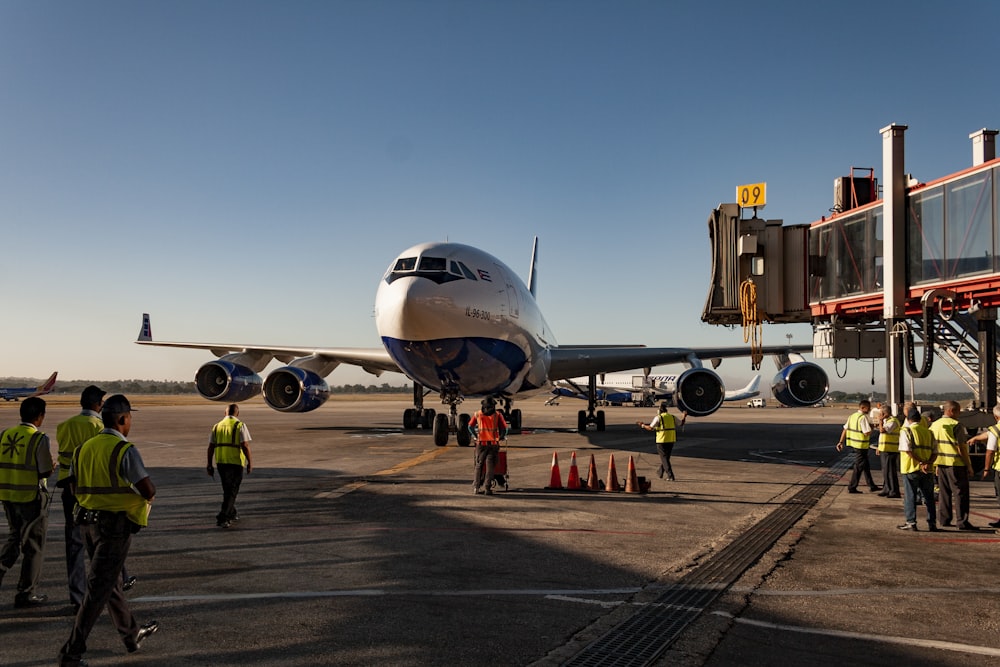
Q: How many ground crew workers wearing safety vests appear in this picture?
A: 12